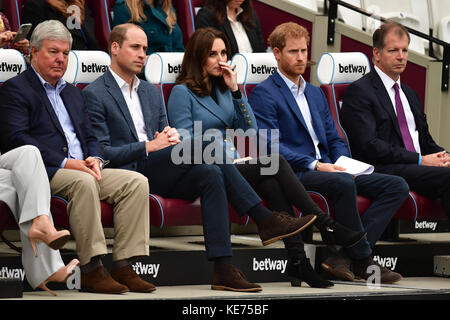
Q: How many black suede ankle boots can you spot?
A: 2